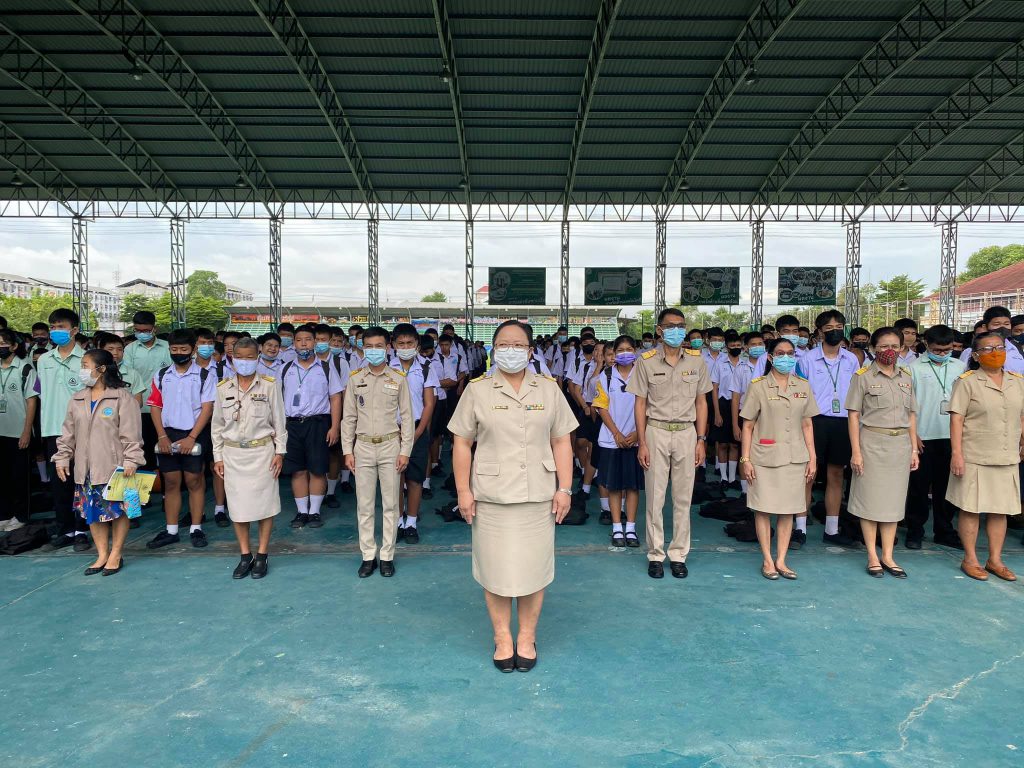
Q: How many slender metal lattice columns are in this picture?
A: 10